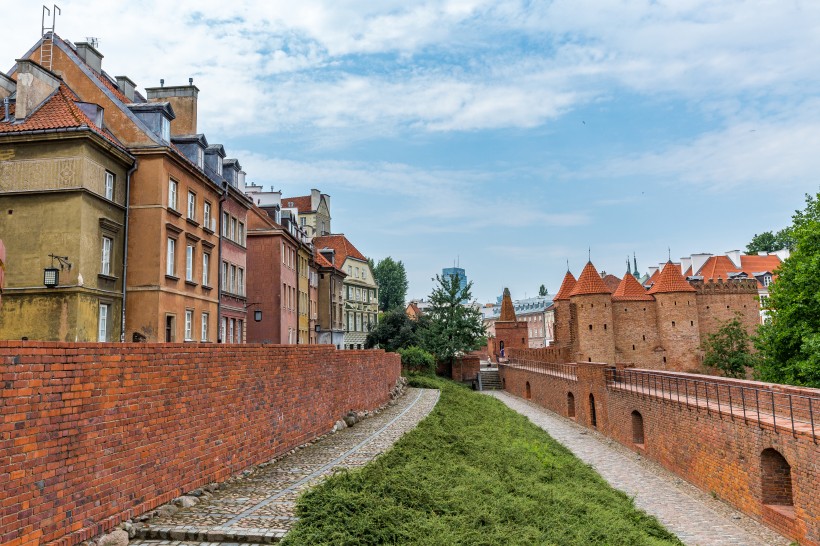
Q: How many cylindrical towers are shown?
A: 4